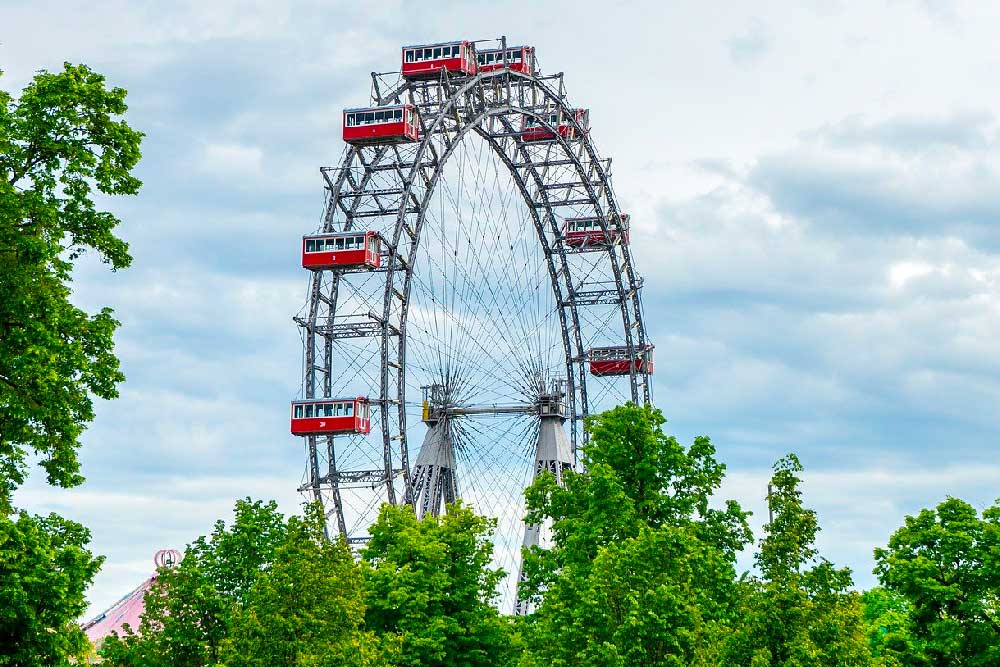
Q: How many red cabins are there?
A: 8